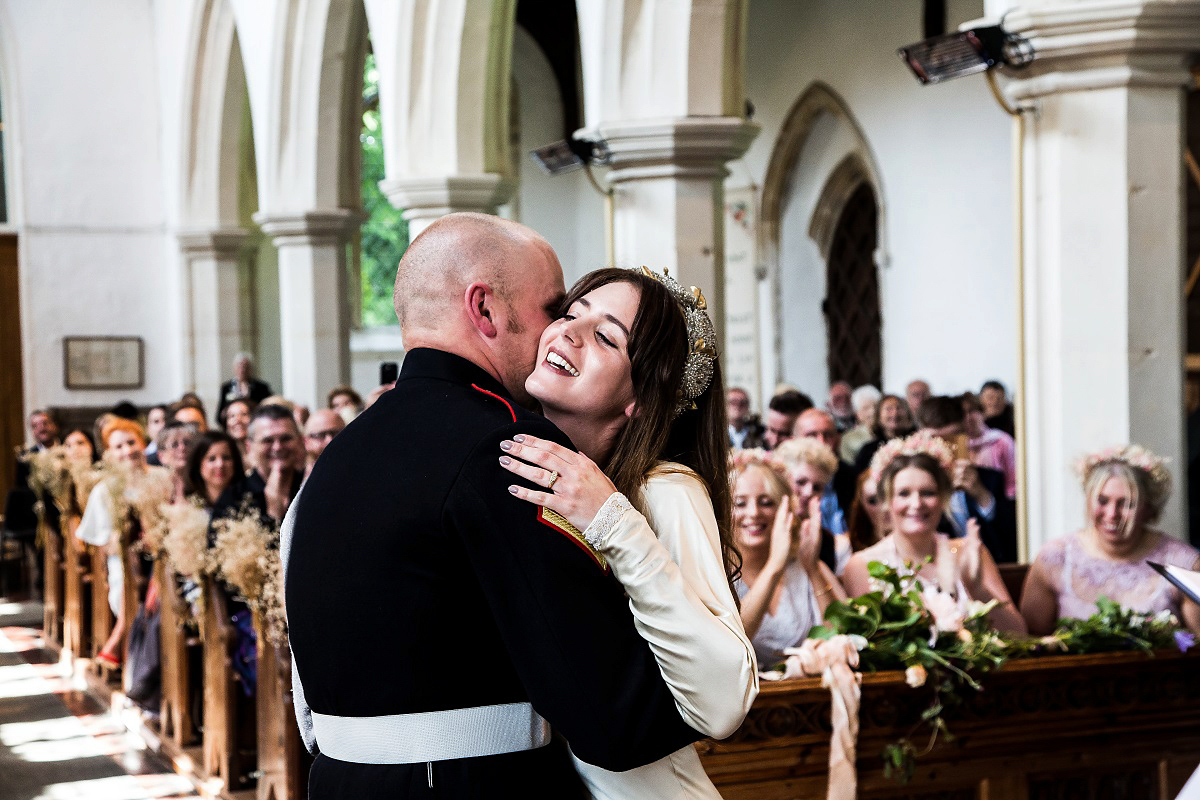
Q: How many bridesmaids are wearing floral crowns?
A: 3